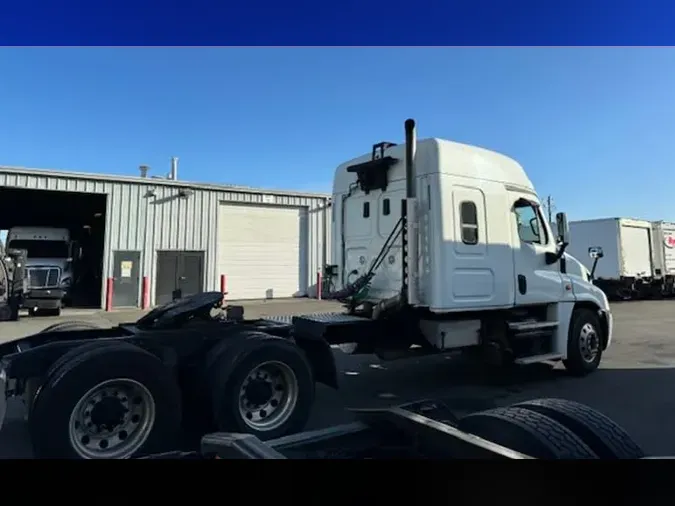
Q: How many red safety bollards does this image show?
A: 4